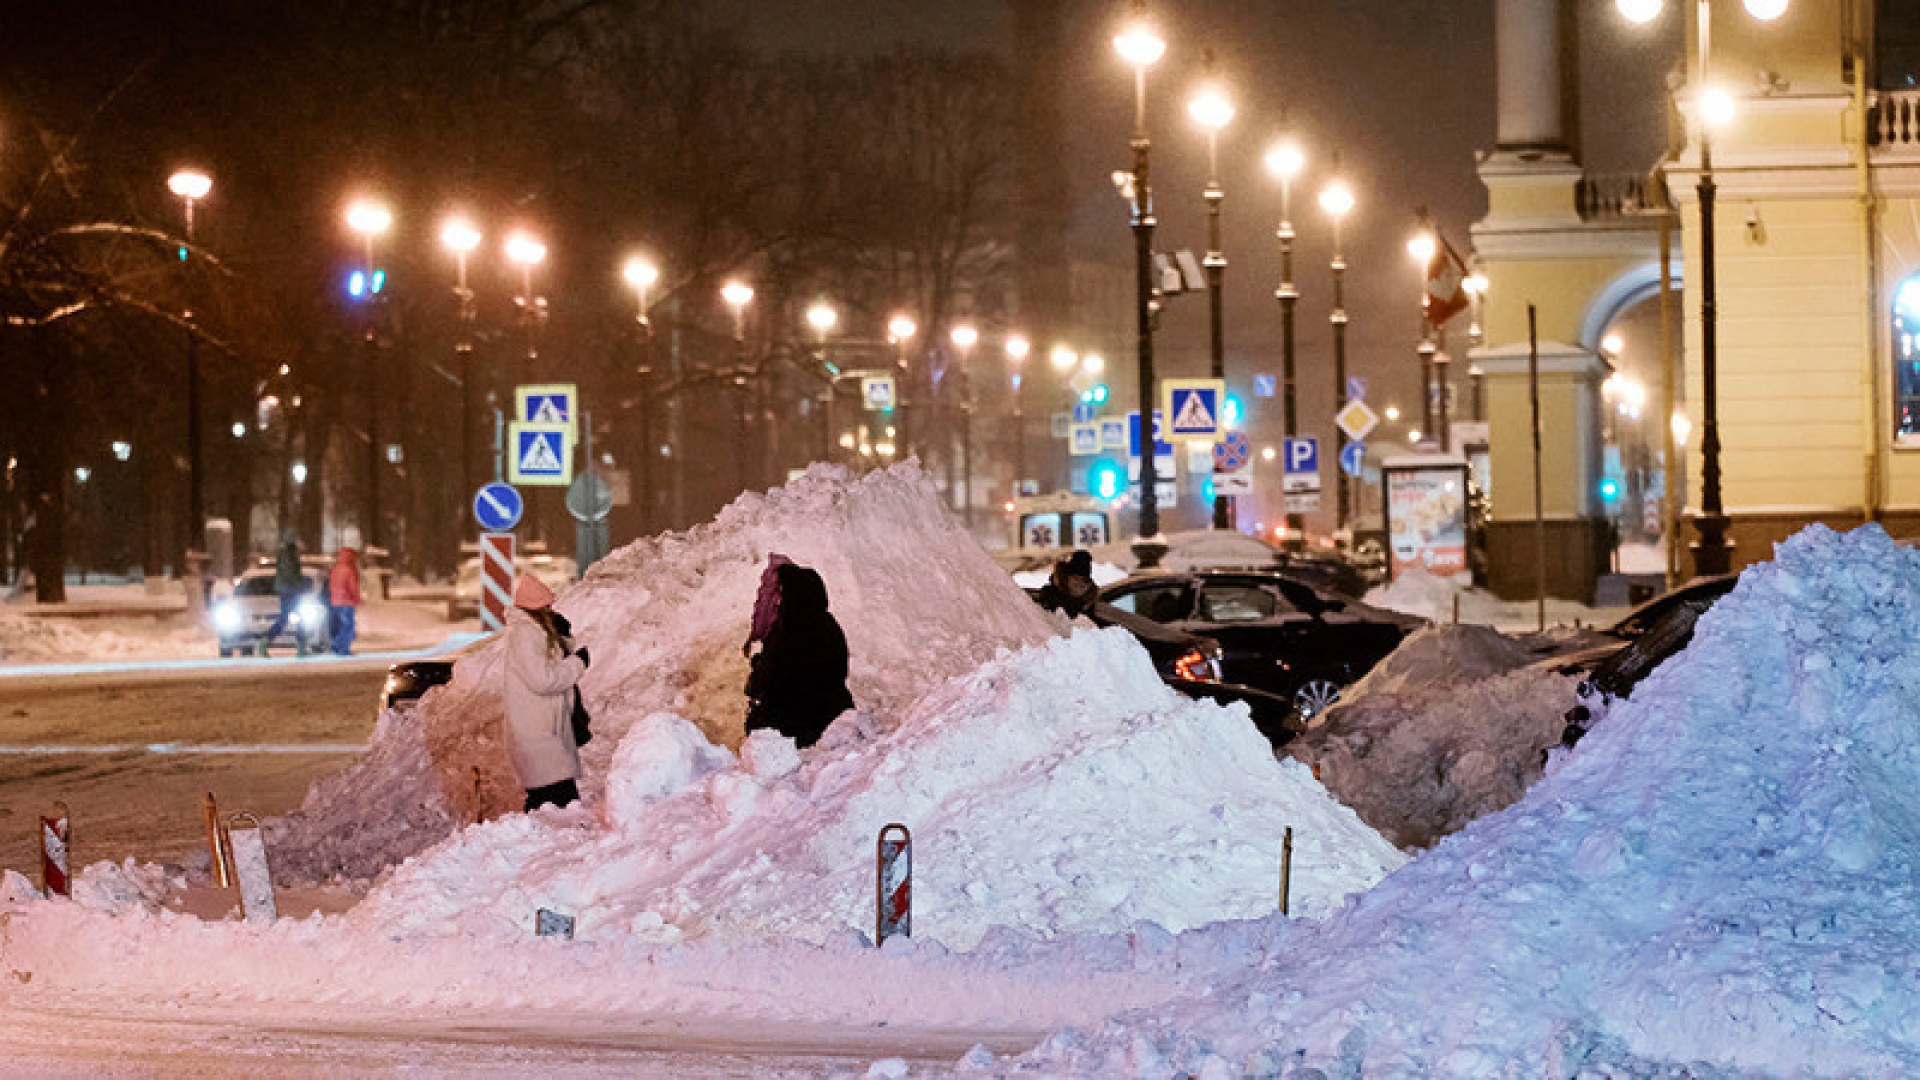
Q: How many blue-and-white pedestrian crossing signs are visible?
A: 6